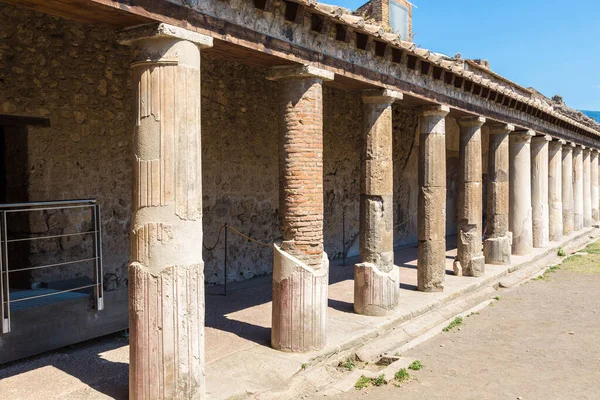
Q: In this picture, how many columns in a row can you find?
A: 13